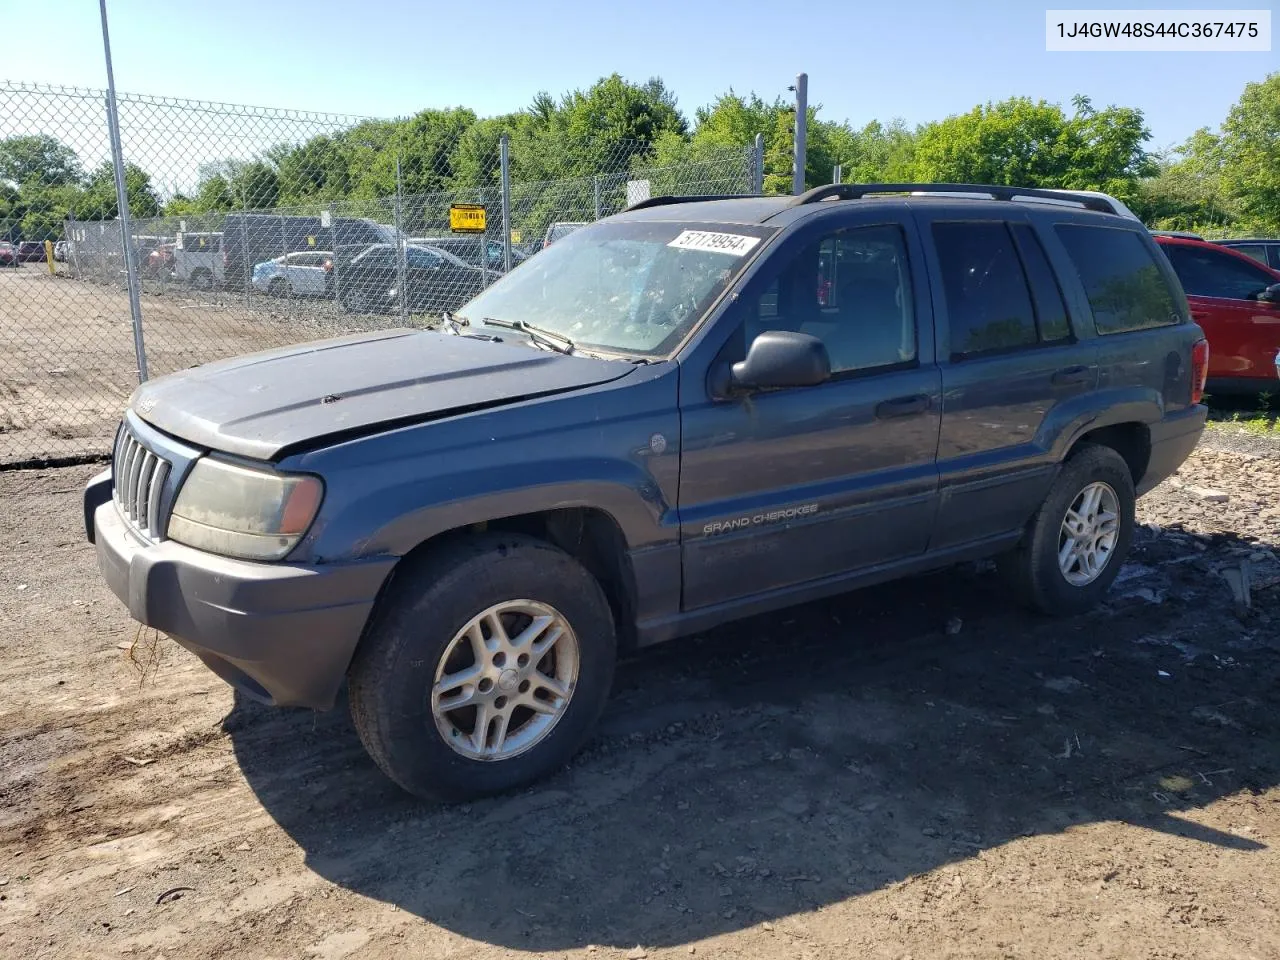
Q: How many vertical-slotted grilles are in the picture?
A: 1